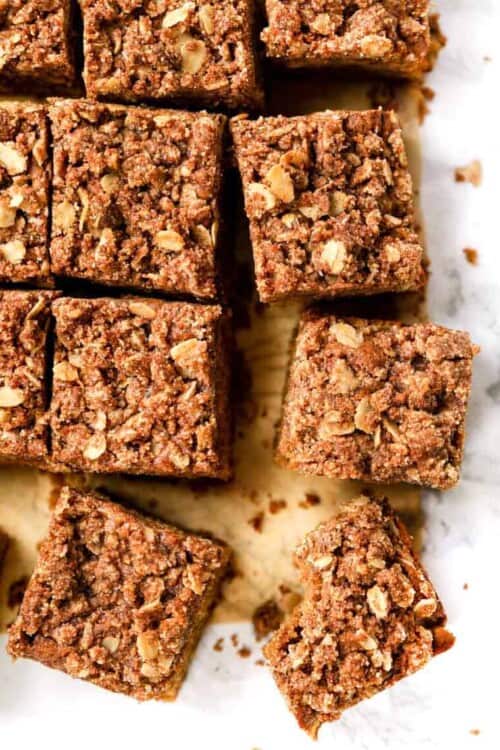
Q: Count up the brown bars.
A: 11